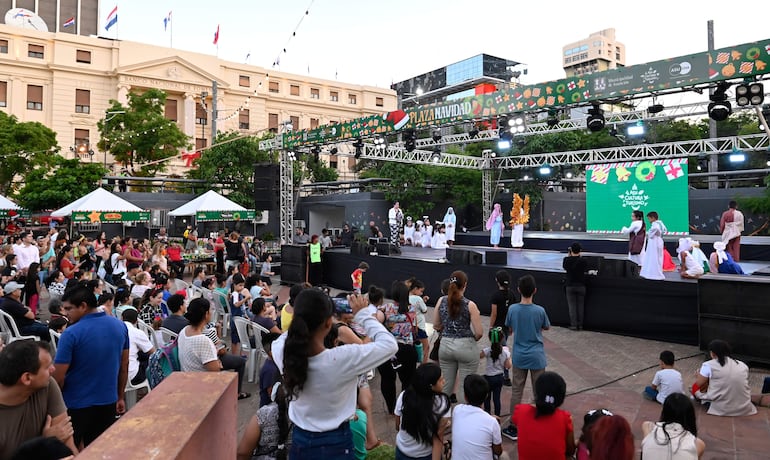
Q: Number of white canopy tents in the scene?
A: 3